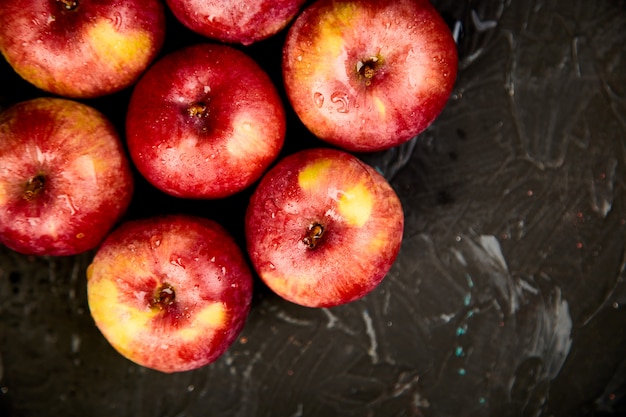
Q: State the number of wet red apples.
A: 7